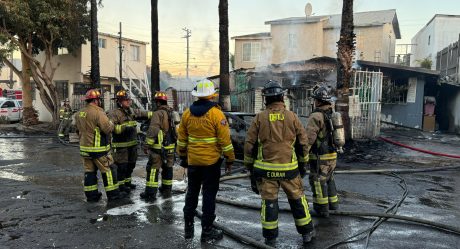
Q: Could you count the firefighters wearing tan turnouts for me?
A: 5